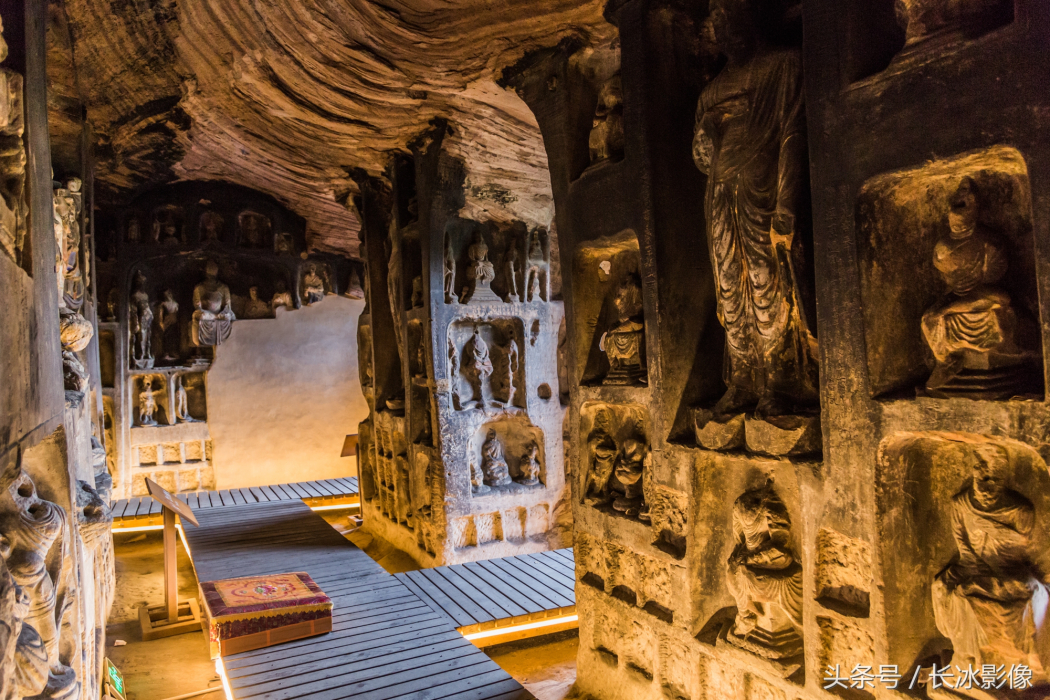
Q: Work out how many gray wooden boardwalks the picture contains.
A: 3